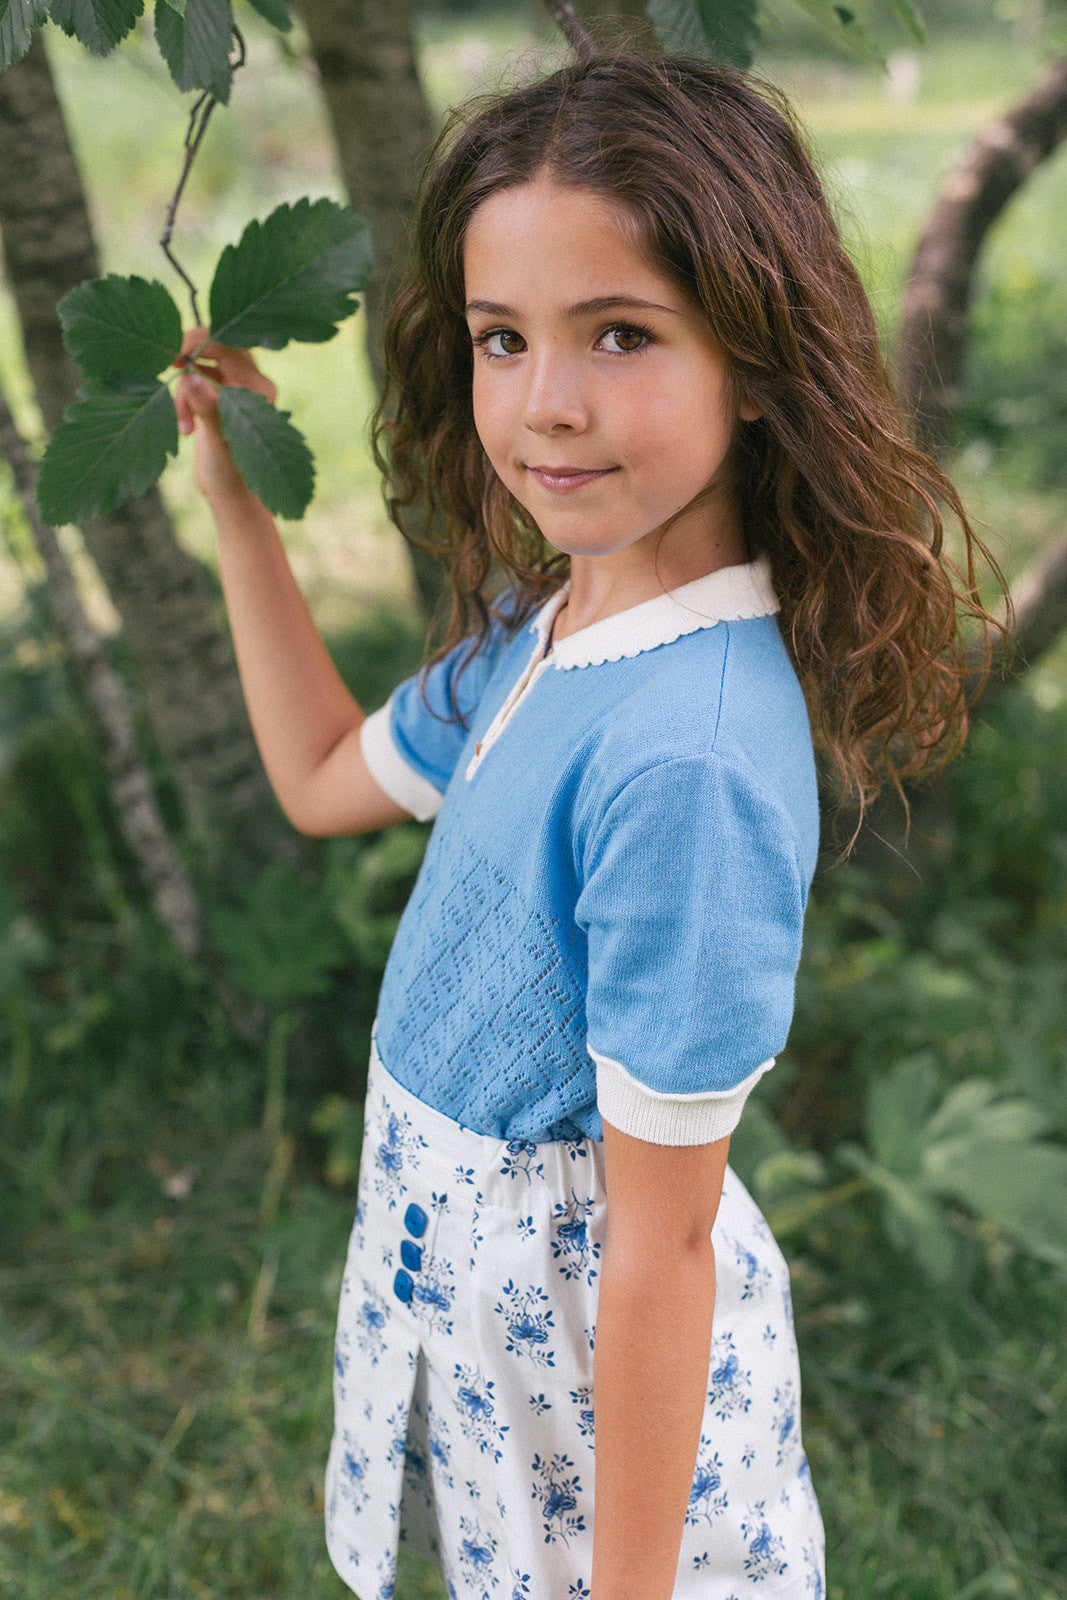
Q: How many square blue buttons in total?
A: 3